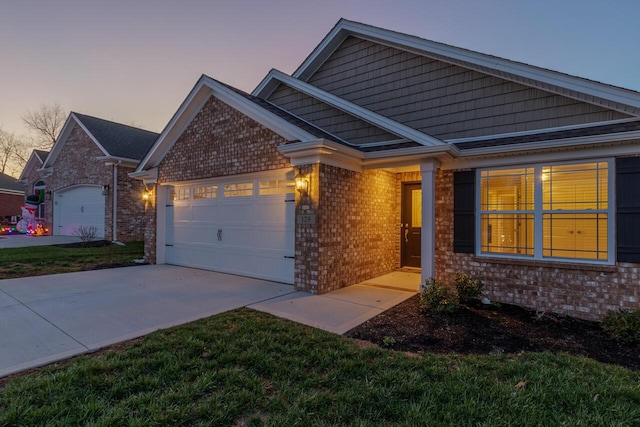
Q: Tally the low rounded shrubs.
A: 3